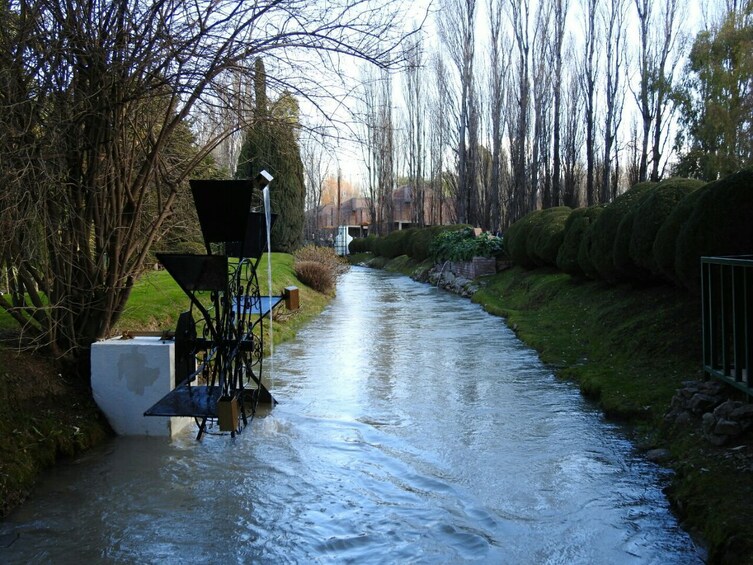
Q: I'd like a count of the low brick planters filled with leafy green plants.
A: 1